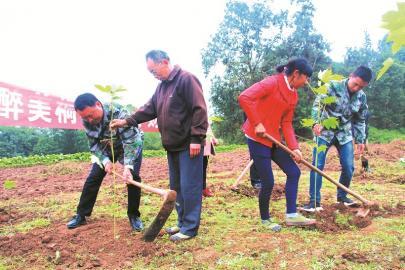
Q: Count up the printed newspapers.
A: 0